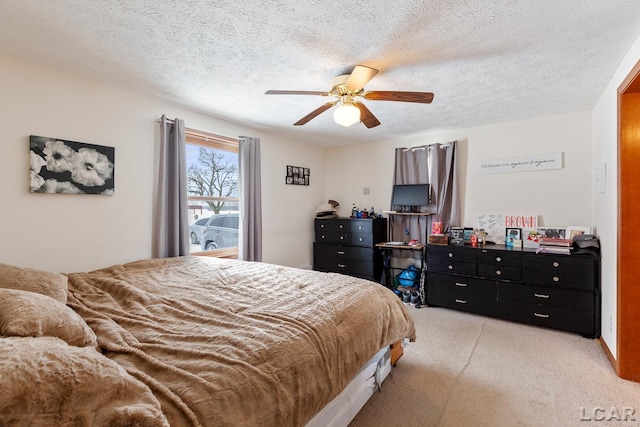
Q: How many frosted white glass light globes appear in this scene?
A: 1